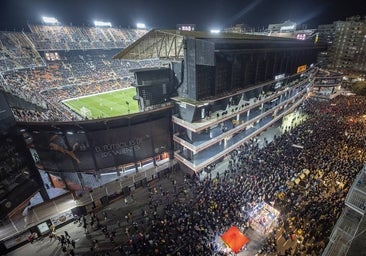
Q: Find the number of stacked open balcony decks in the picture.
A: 3